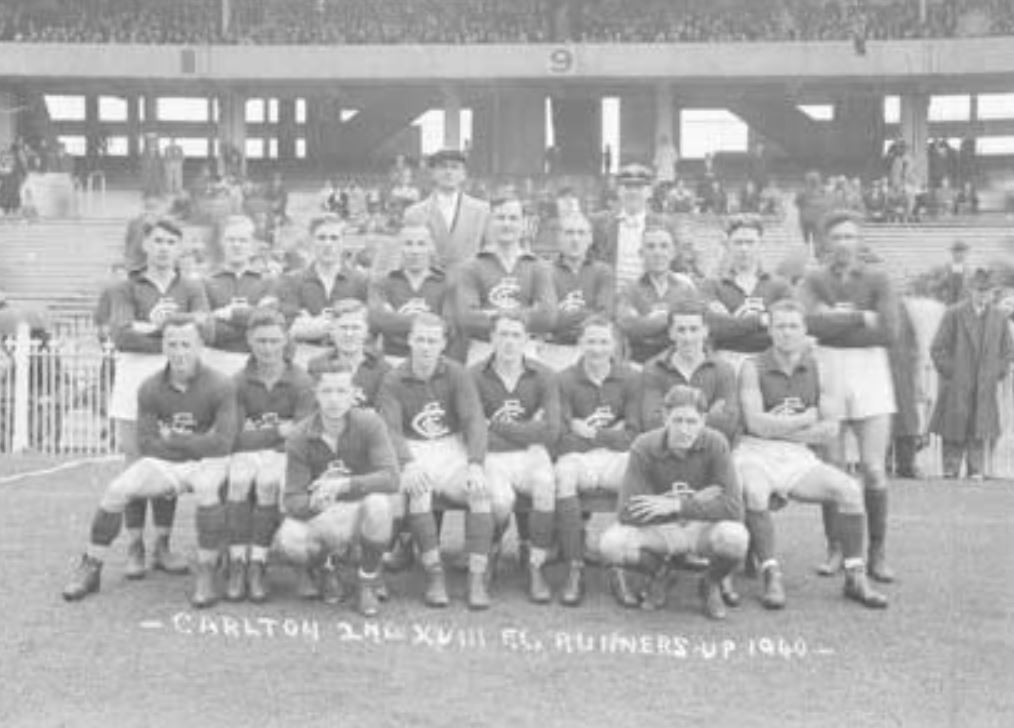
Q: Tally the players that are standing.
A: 9